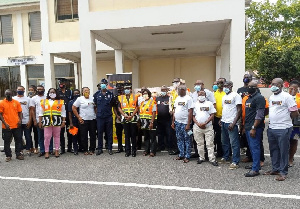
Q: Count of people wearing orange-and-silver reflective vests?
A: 3